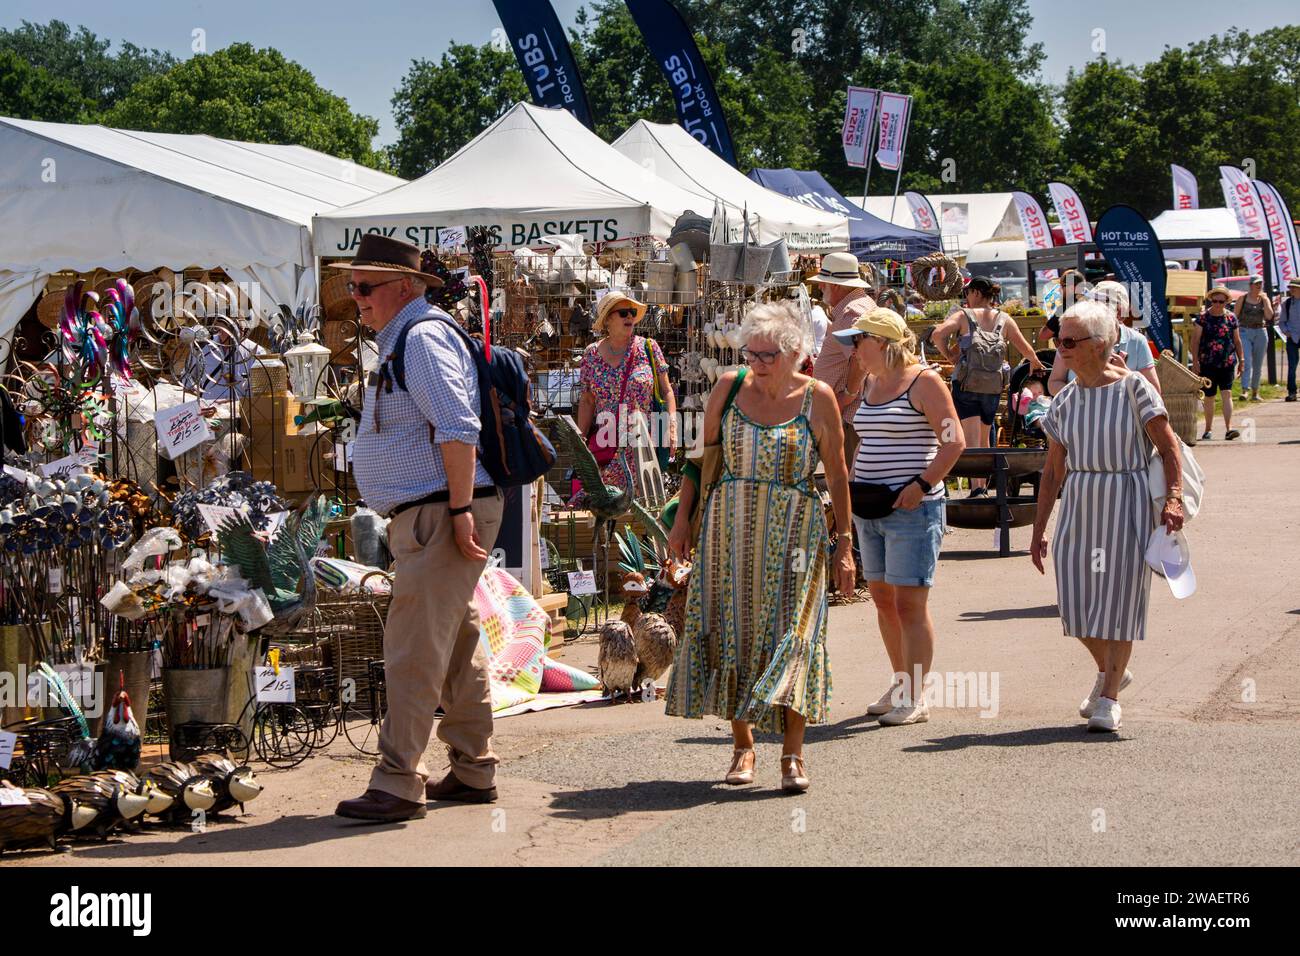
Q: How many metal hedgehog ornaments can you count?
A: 5